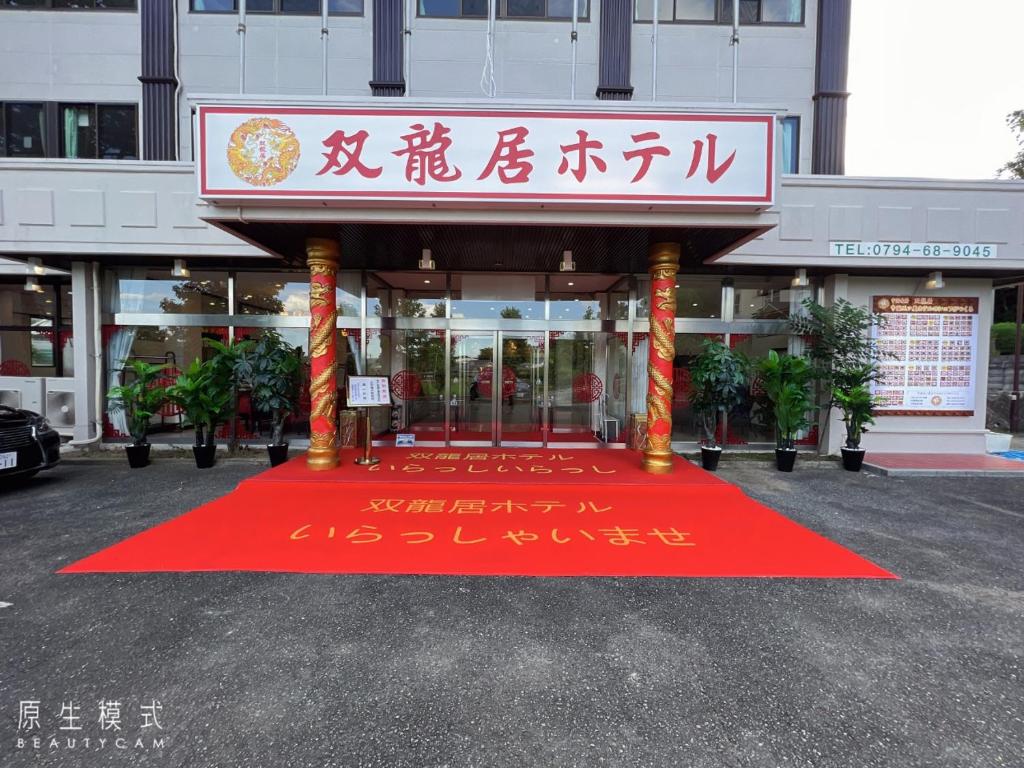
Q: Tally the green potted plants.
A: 6